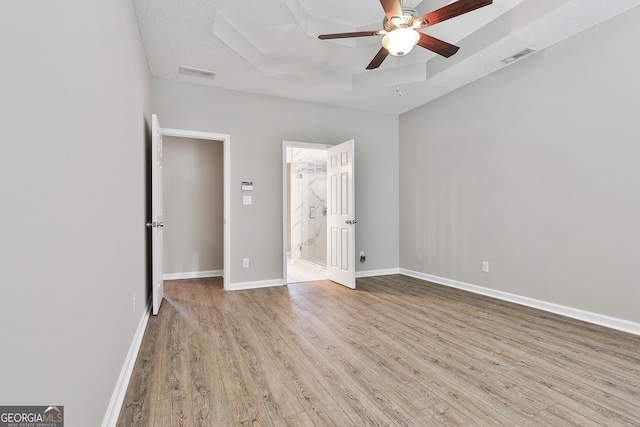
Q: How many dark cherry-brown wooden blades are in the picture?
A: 5